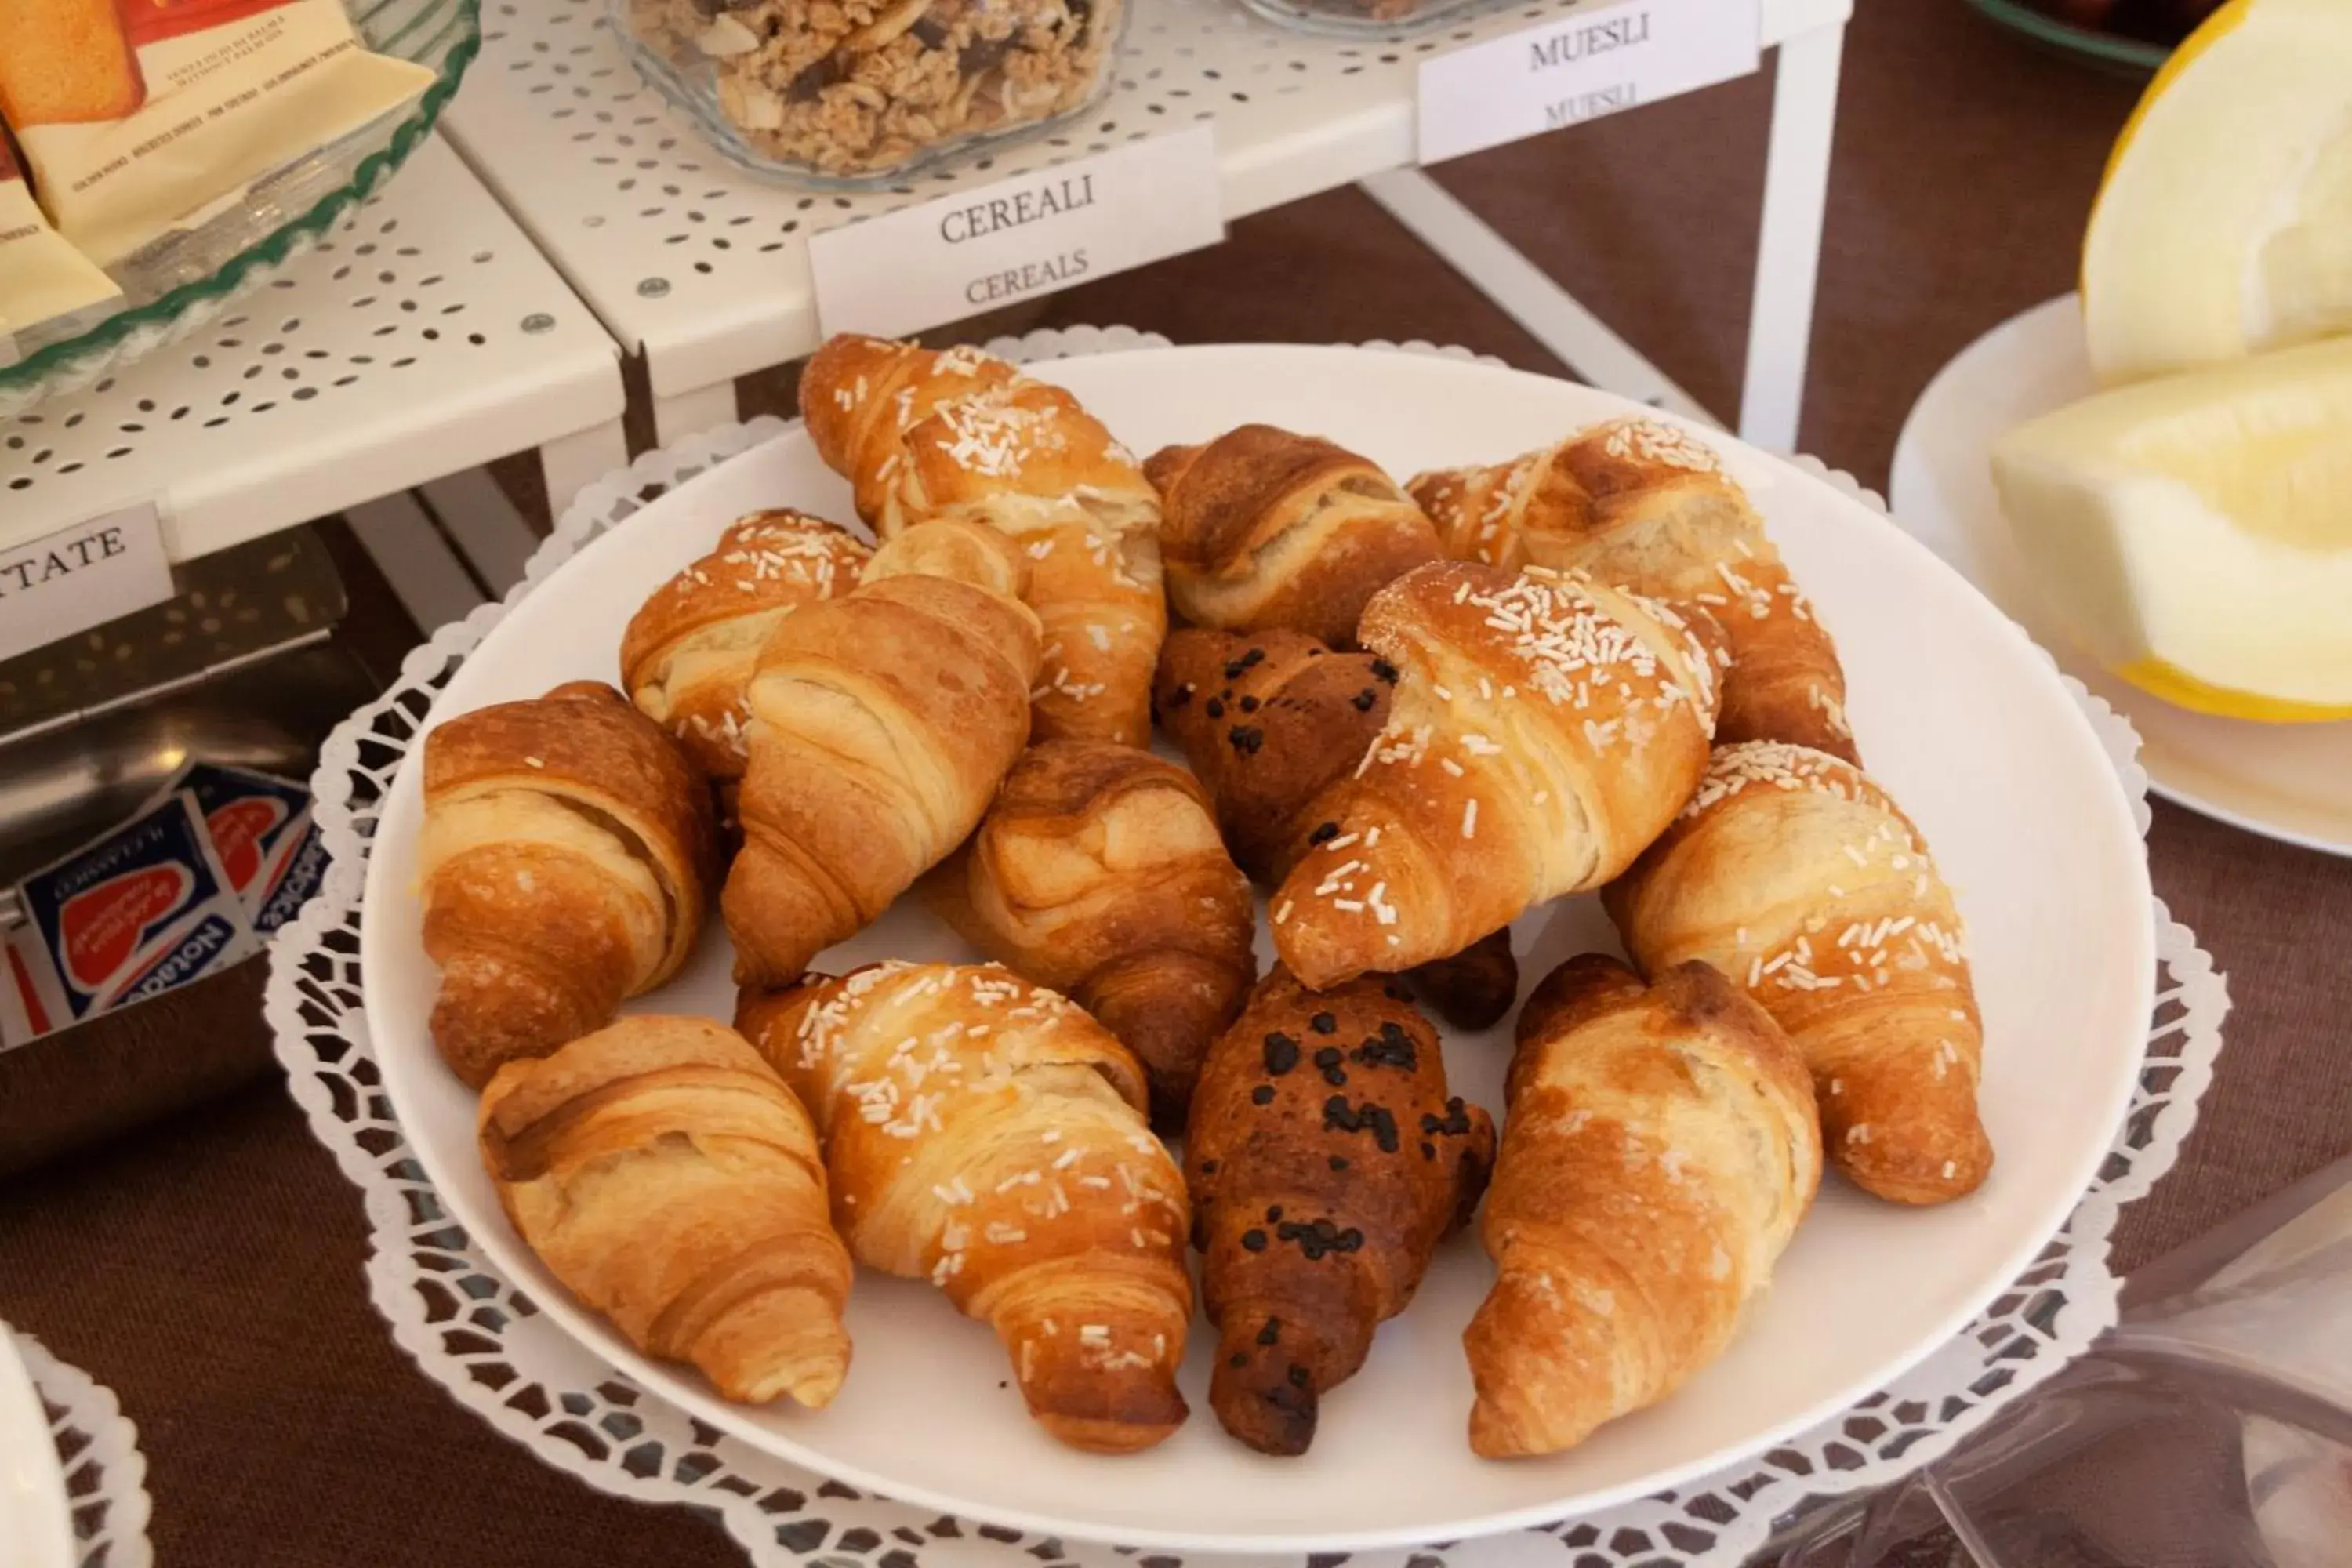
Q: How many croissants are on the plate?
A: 14